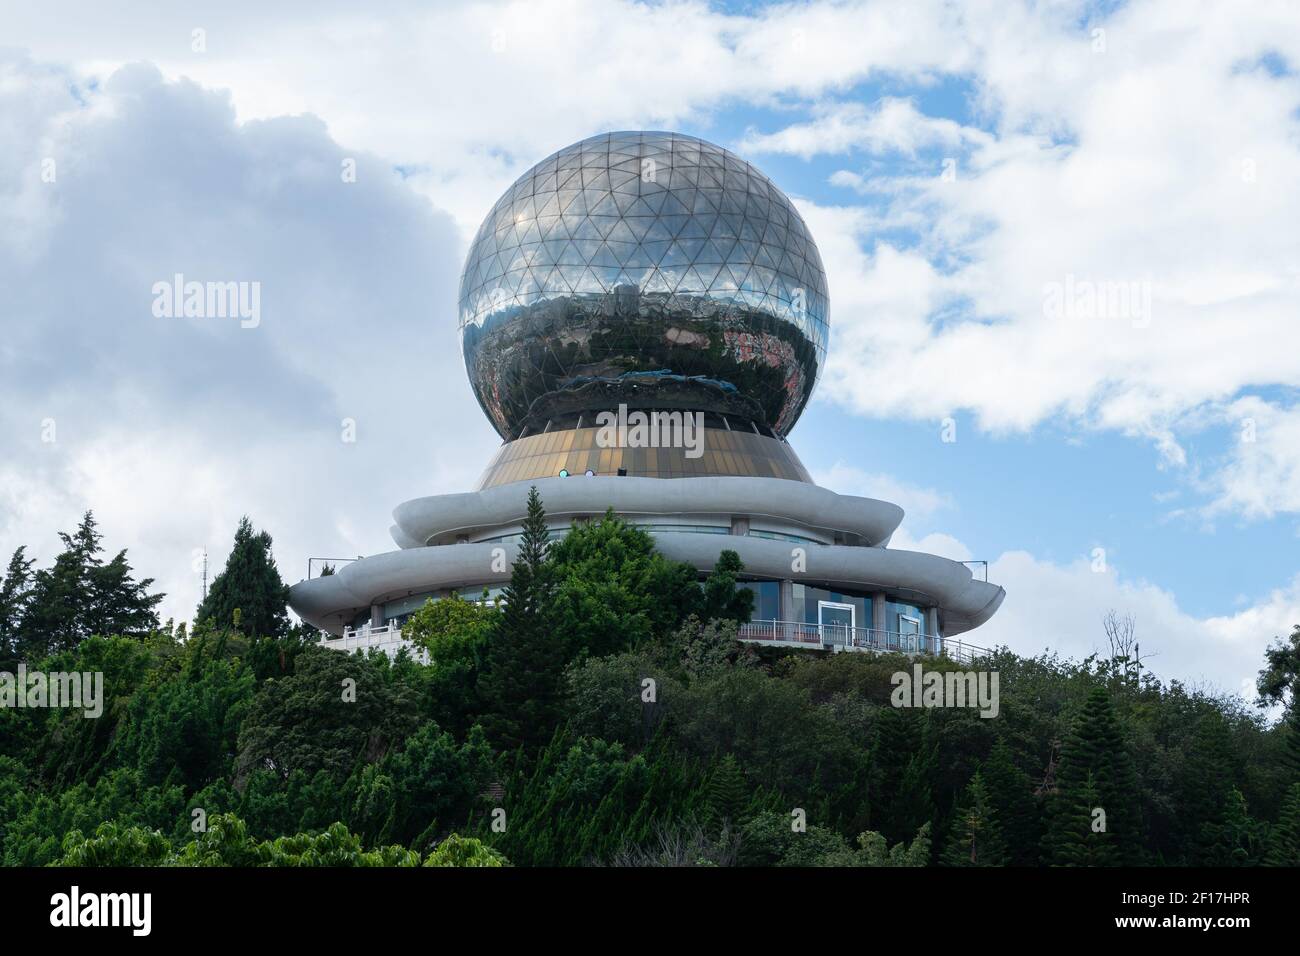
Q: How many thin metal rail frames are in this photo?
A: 2